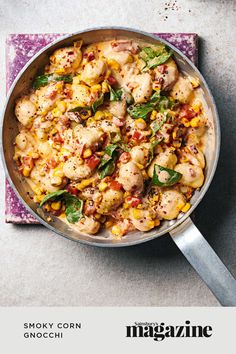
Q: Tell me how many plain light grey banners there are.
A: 1